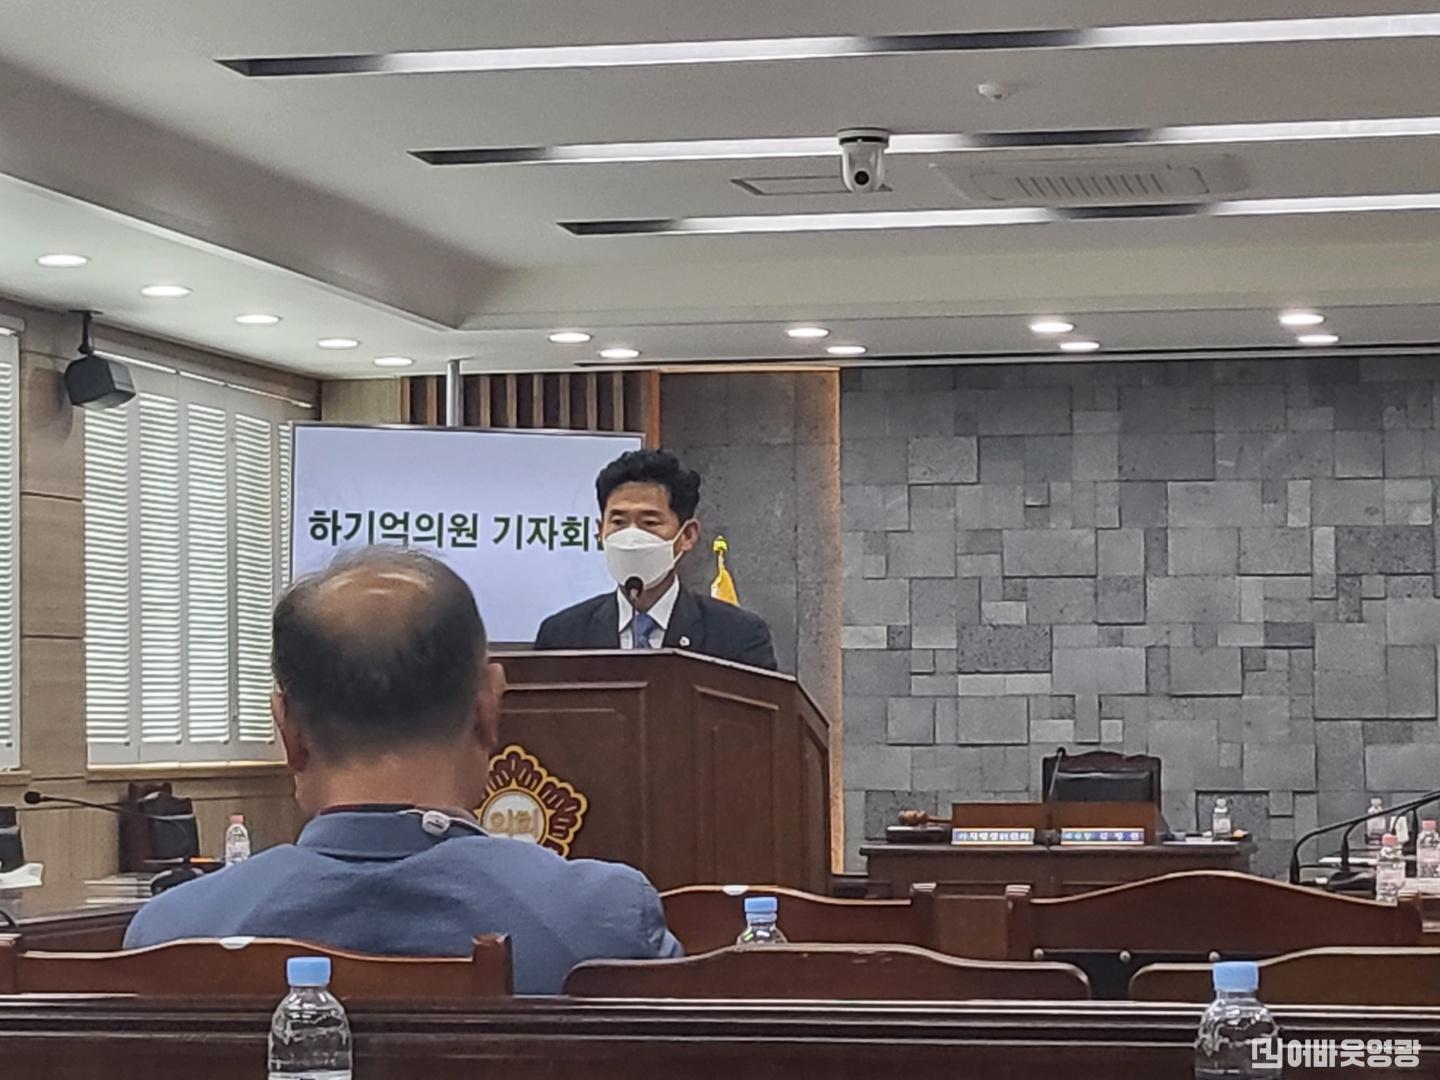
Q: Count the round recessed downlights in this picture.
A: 13